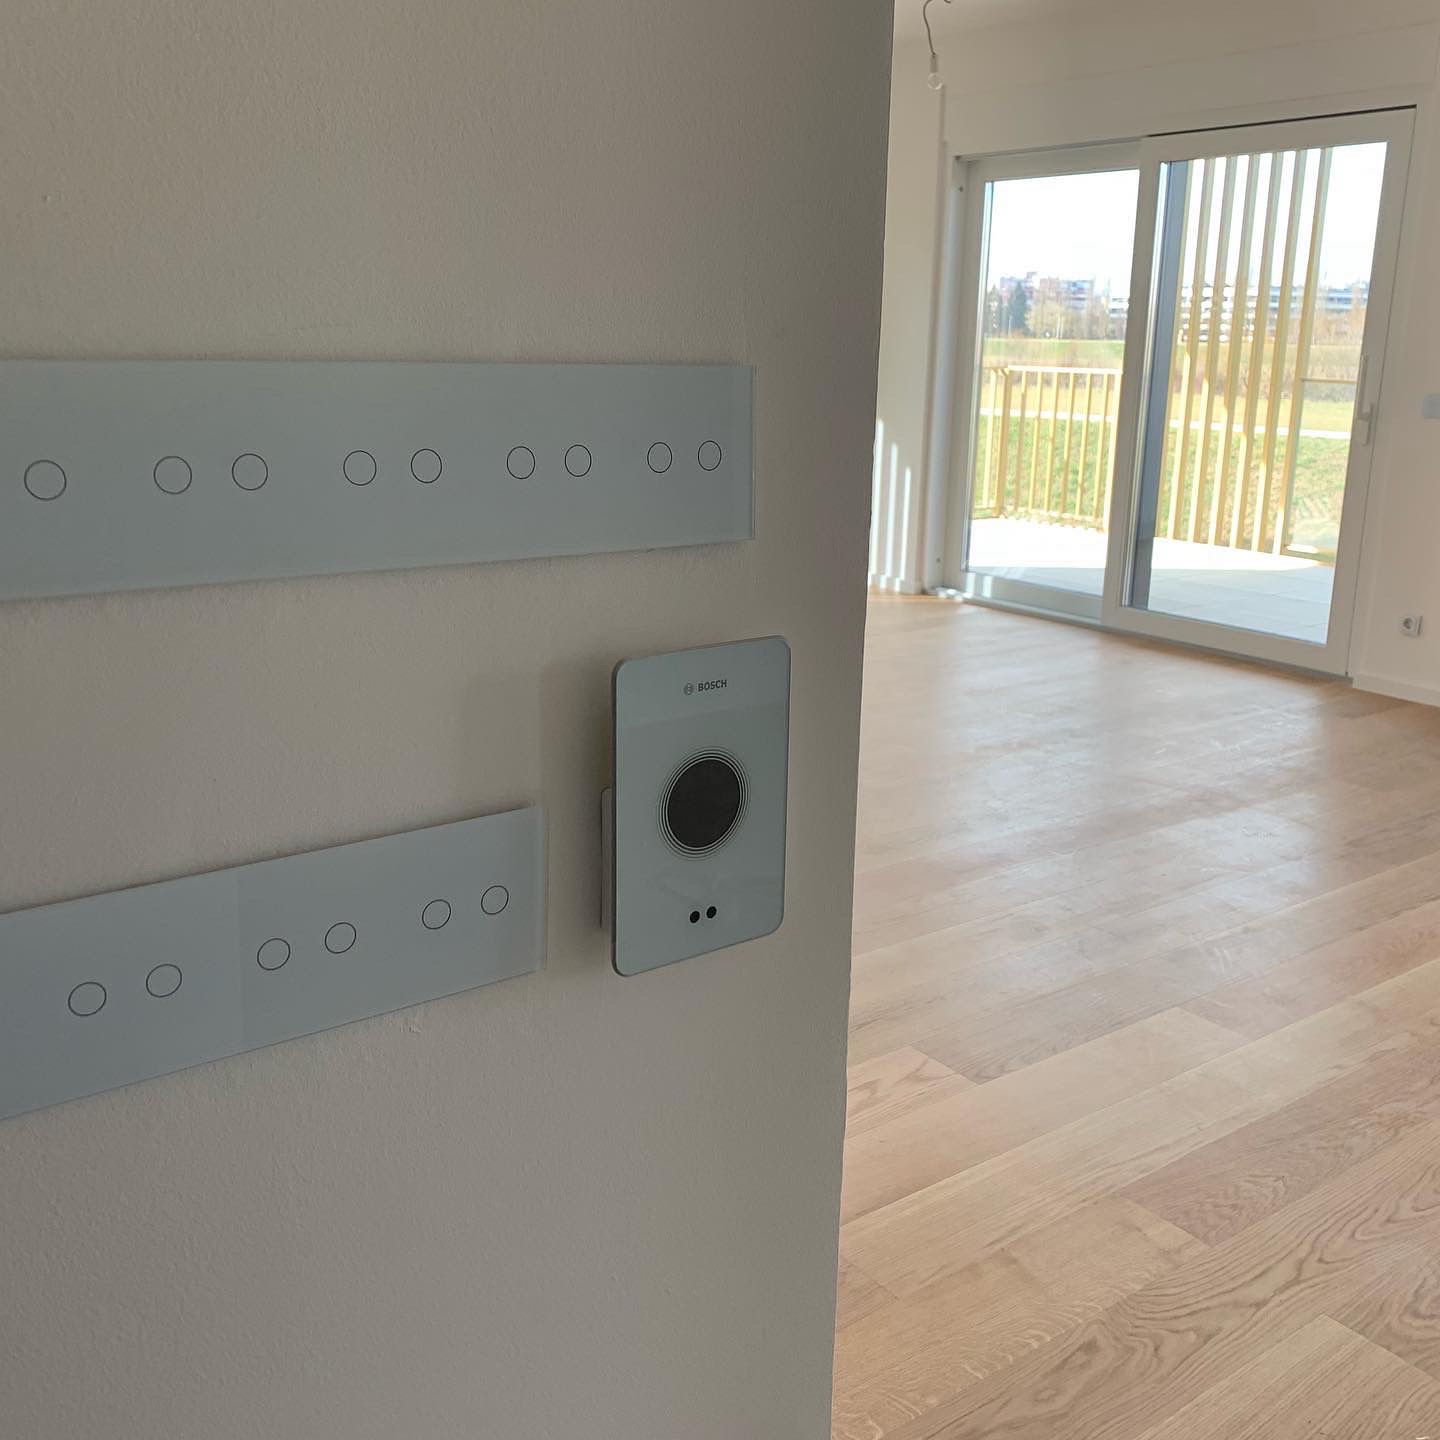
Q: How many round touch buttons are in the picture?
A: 15